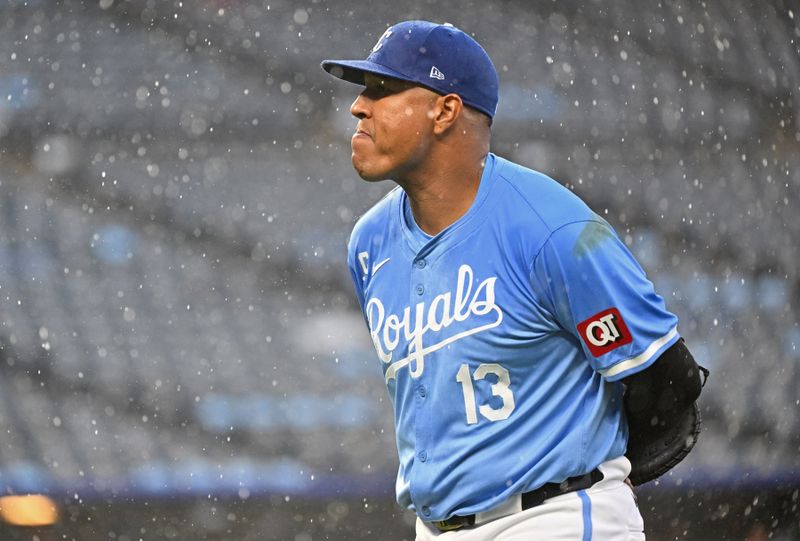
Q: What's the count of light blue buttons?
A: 5